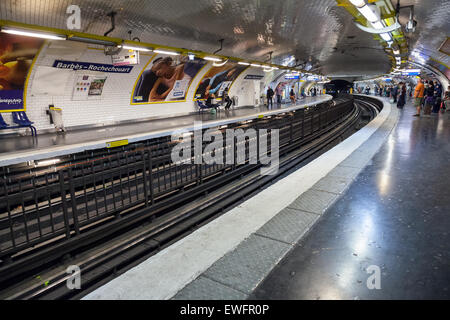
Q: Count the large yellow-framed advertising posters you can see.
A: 3